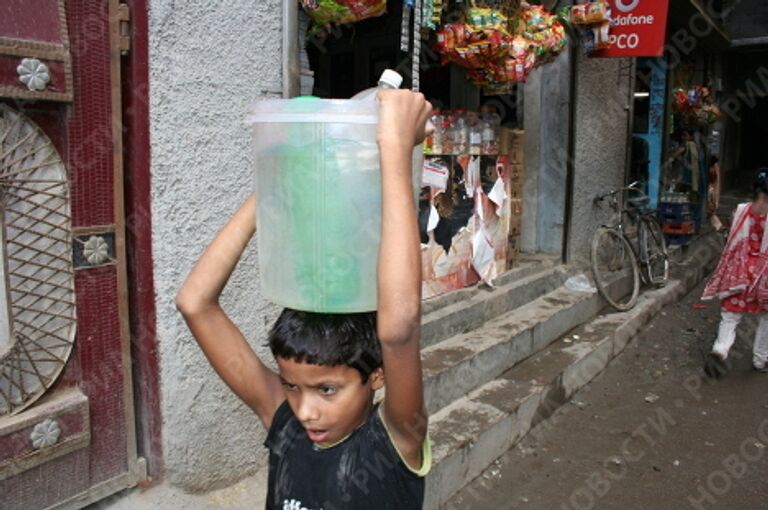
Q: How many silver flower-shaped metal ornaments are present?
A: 3